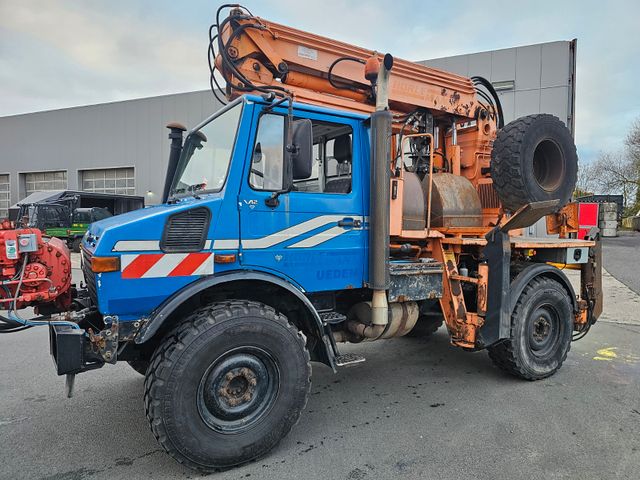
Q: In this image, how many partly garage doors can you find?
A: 3